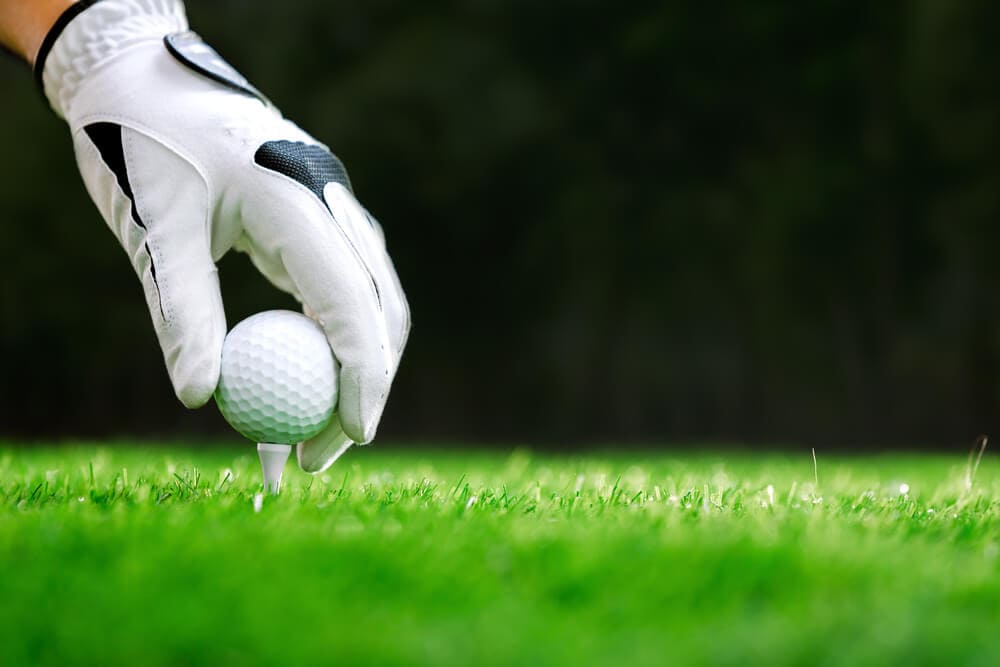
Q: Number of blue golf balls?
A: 0